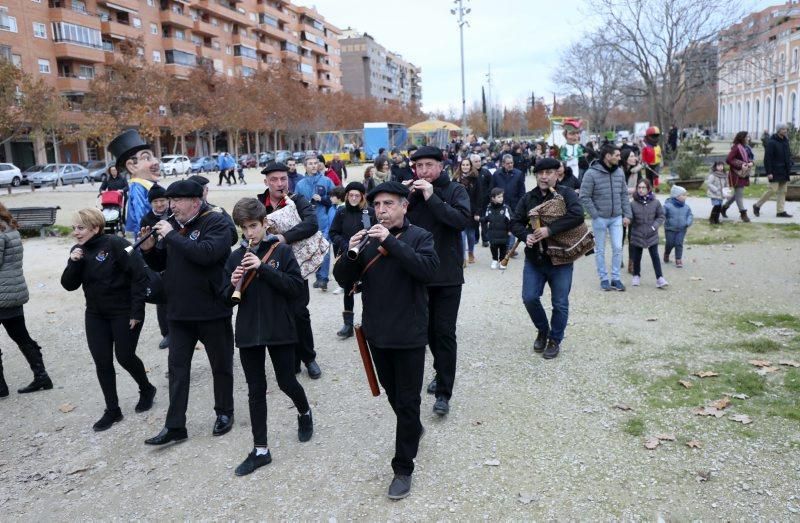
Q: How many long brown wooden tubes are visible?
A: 1